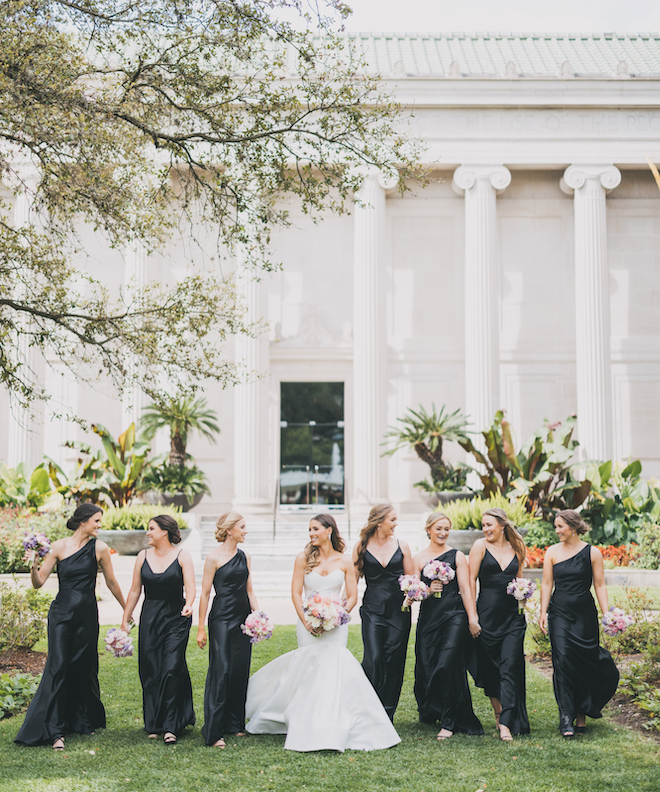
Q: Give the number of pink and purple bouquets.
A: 8